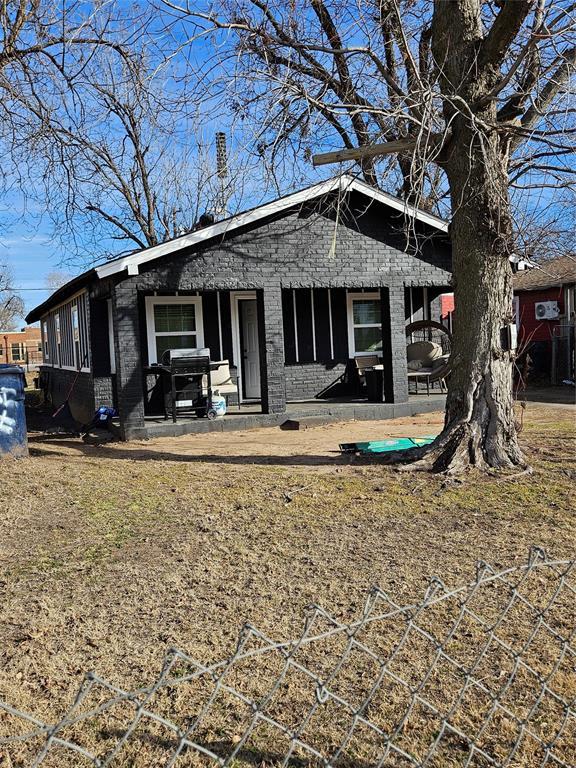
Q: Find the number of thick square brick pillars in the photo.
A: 3